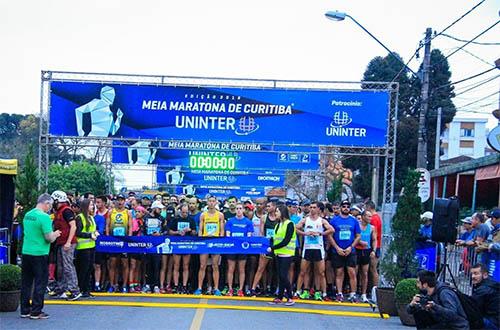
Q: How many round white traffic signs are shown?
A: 1